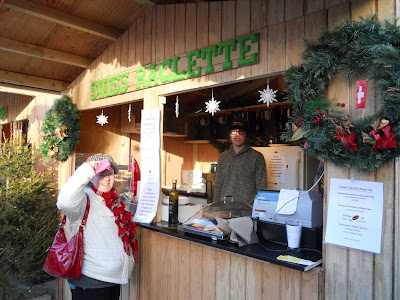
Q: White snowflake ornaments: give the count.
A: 5